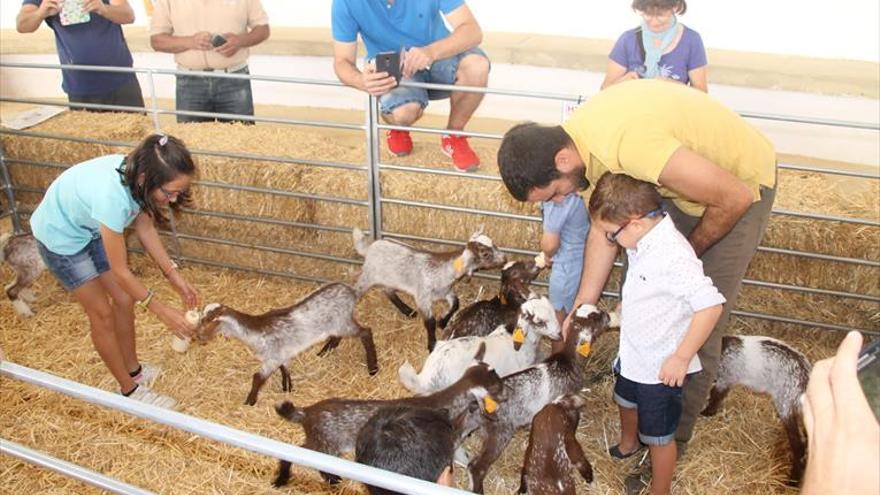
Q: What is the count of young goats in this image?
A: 9